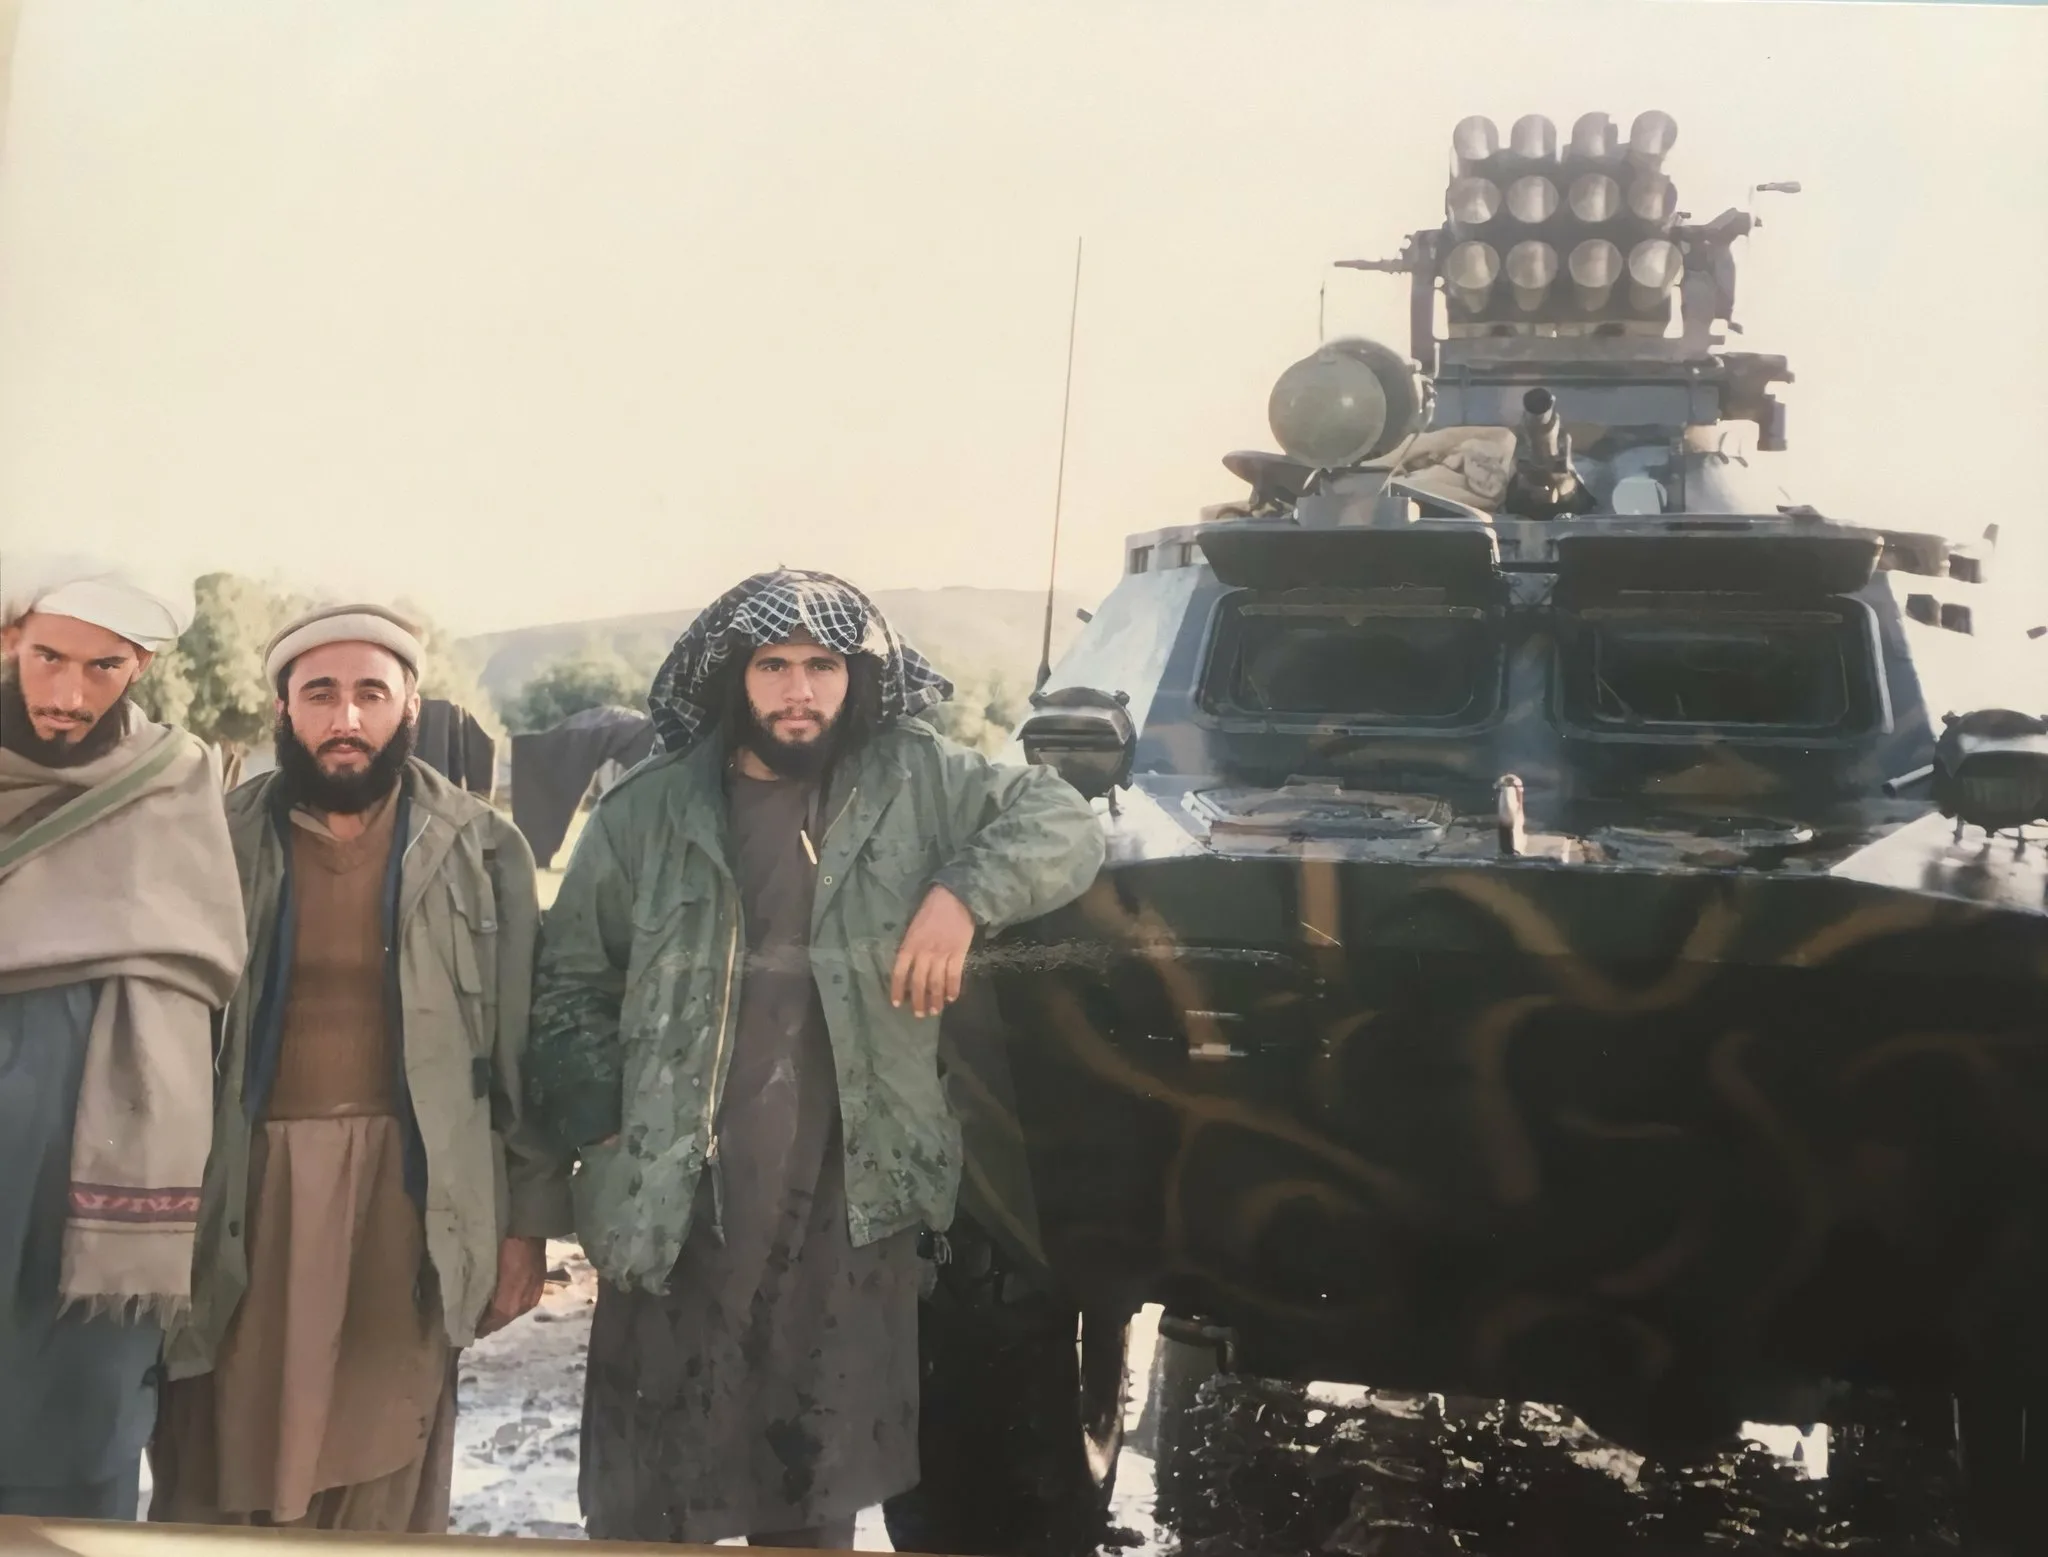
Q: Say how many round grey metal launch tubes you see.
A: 12